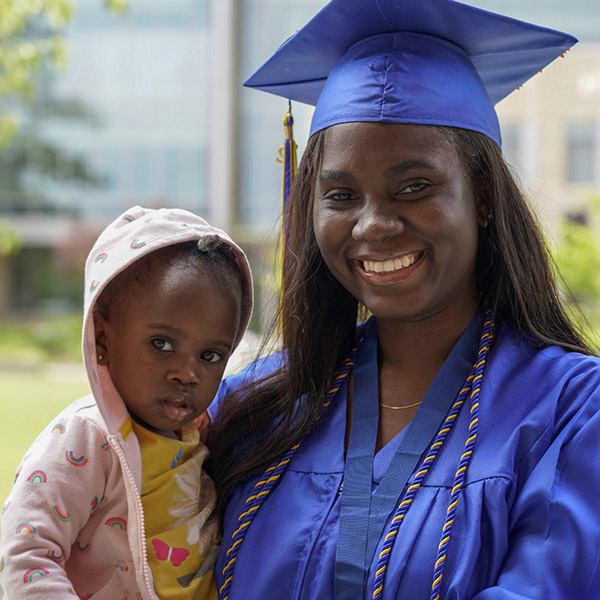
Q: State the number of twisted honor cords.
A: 2